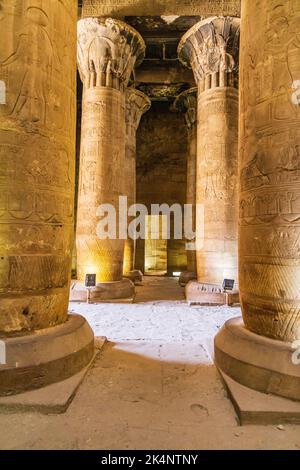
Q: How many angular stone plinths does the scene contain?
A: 2